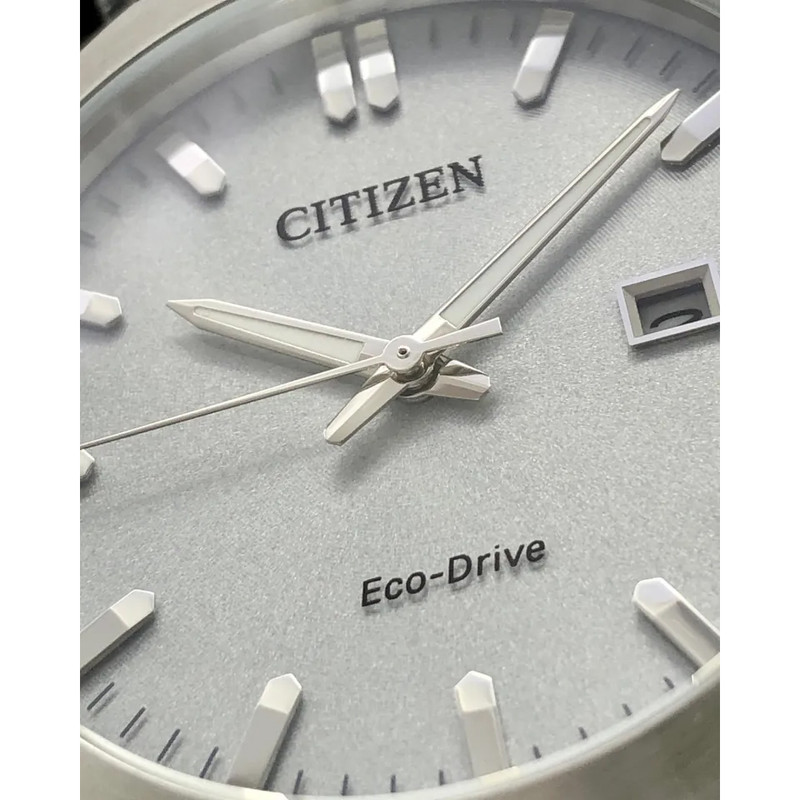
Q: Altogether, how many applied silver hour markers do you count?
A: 11